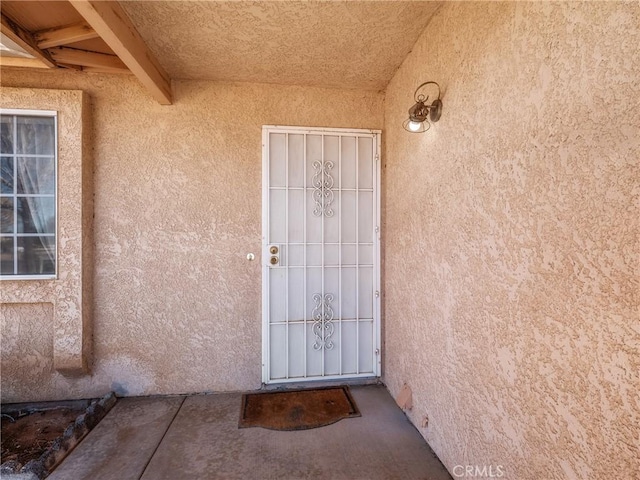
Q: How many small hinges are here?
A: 4